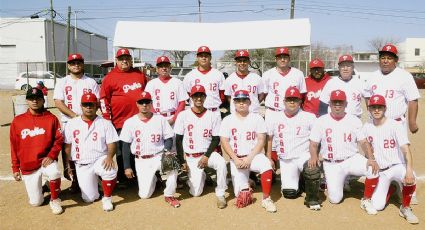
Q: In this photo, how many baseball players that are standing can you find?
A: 9